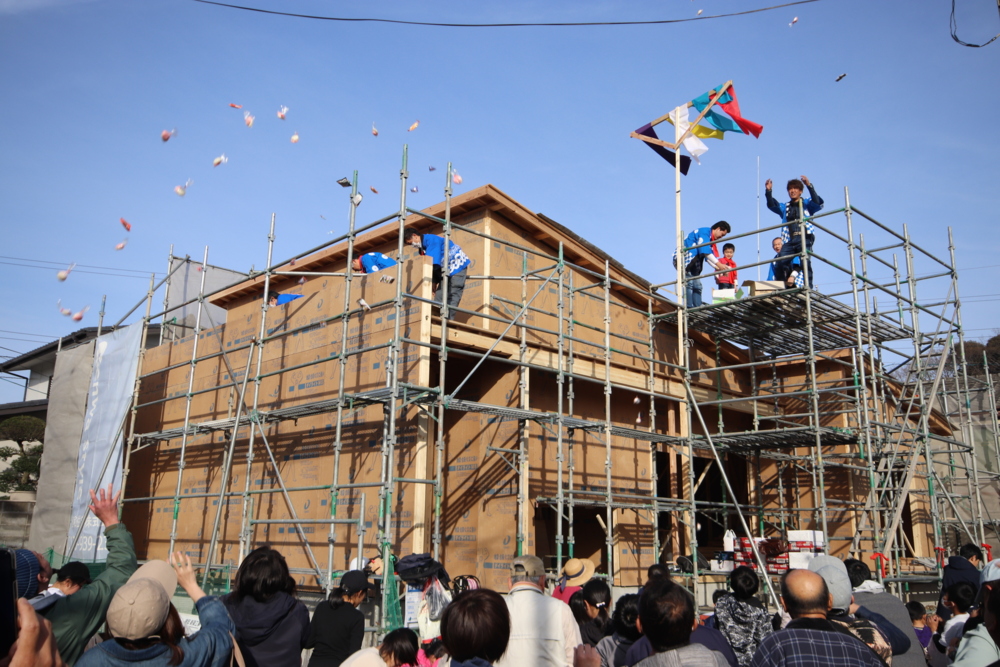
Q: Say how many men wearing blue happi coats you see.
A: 6